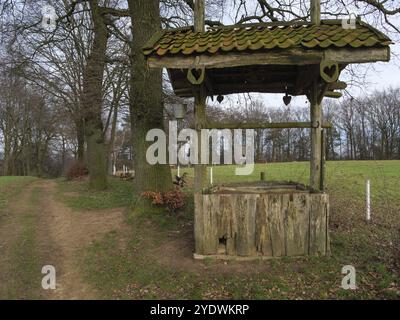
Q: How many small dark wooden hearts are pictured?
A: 2